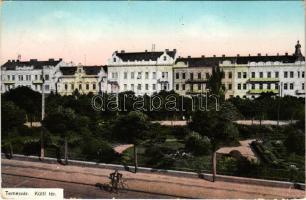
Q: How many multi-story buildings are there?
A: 5